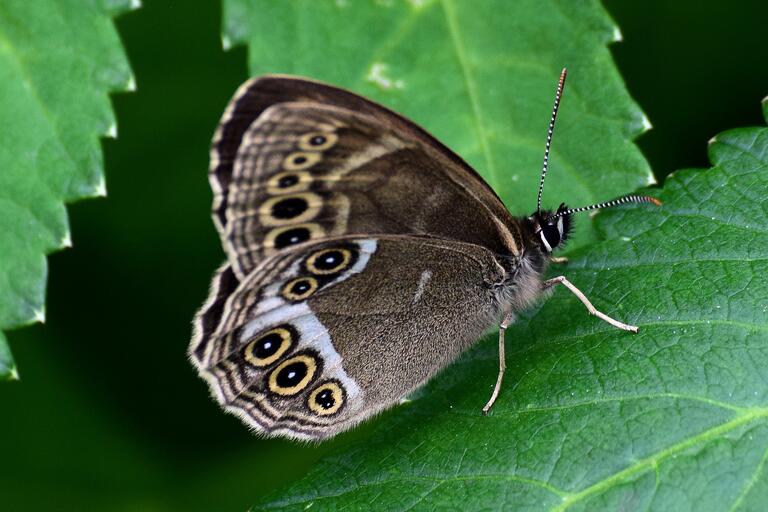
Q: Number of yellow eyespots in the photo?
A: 10